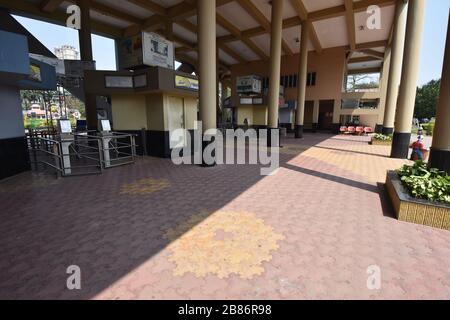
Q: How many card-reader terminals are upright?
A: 2